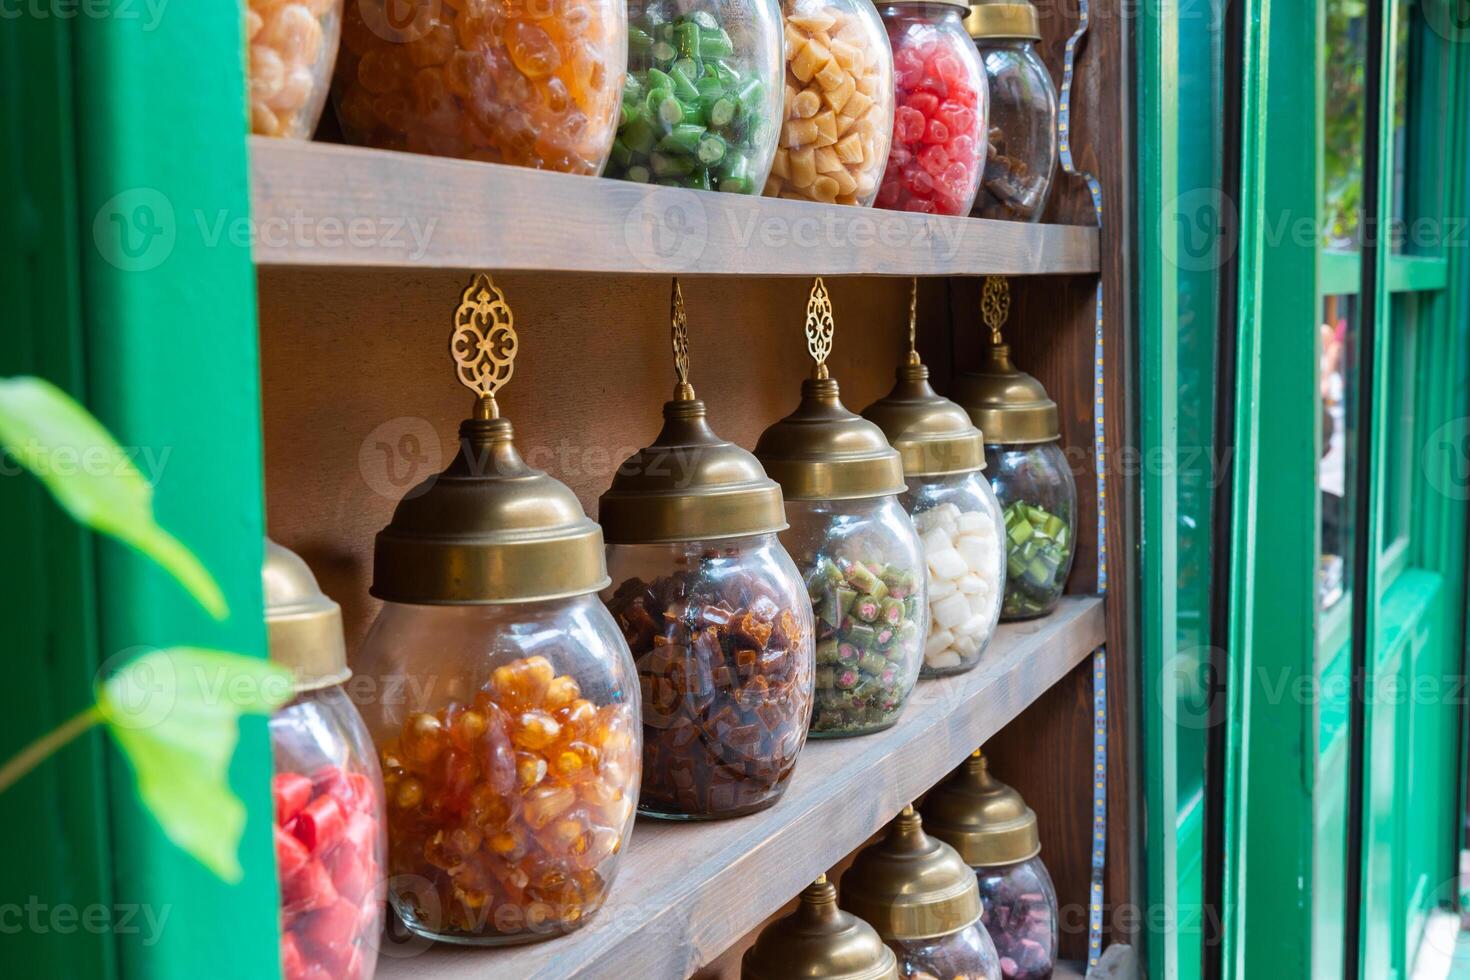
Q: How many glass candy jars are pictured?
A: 15